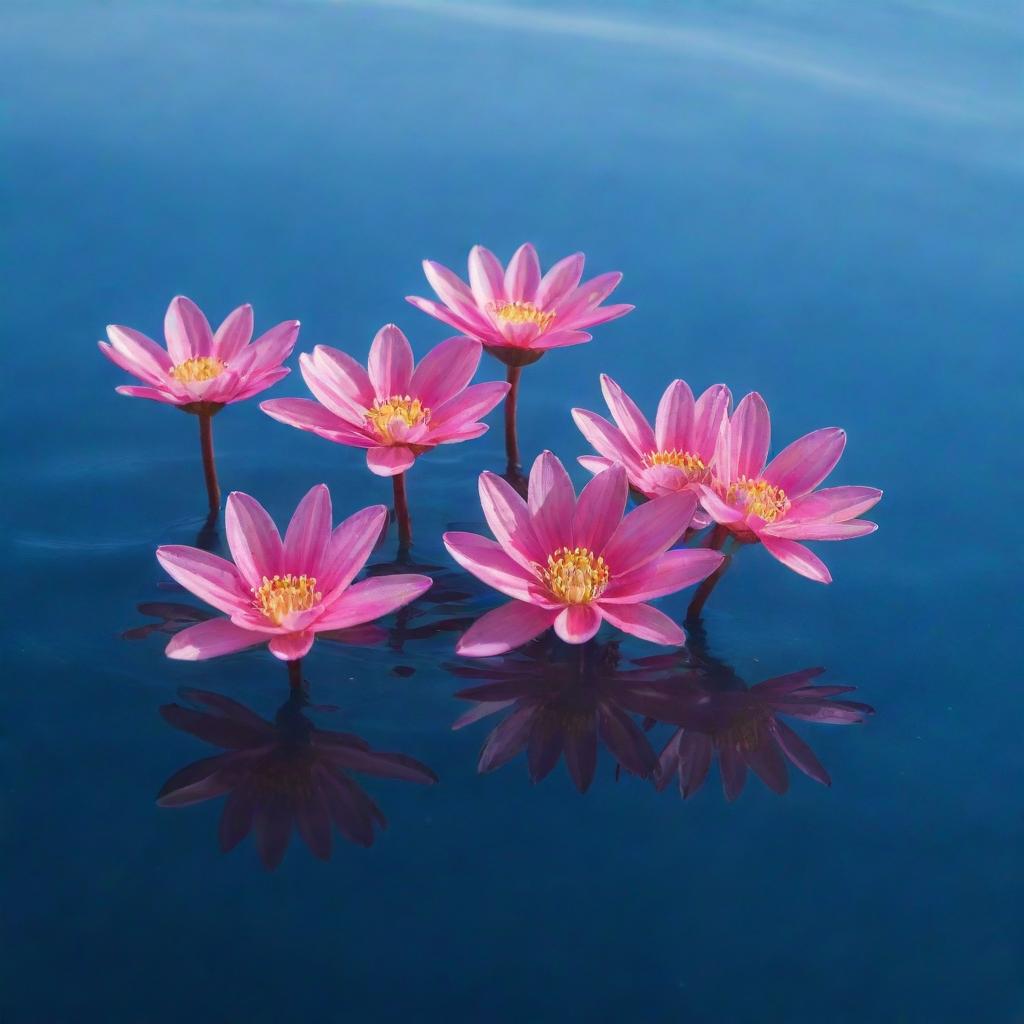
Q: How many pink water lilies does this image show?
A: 7